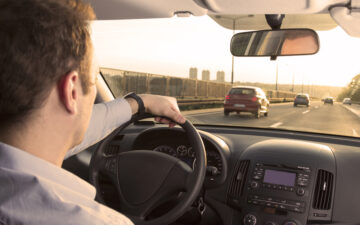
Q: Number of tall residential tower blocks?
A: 3